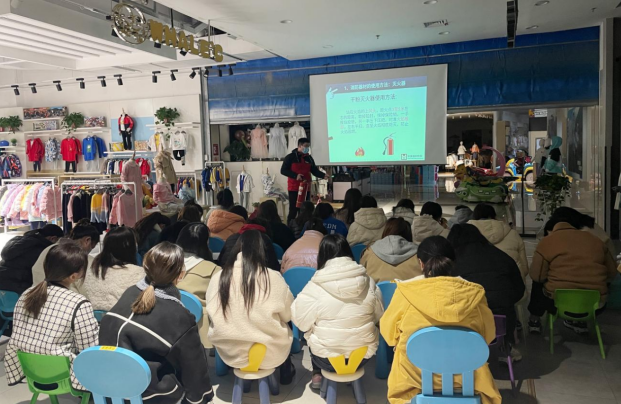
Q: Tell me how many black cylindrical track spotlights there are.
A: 12